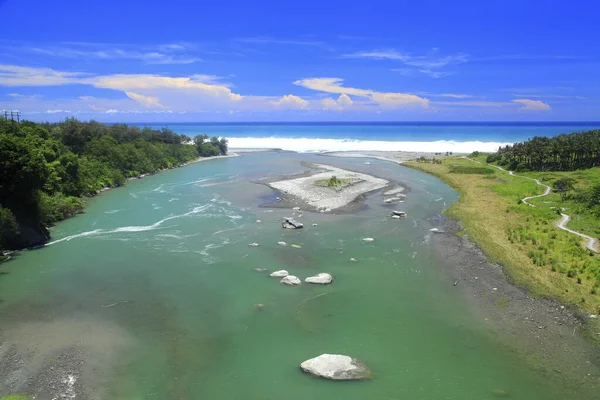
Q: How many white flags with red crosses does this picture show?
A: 0